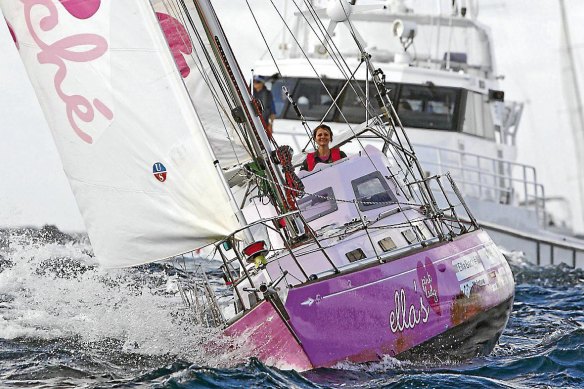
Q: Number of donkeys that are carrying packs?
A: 0